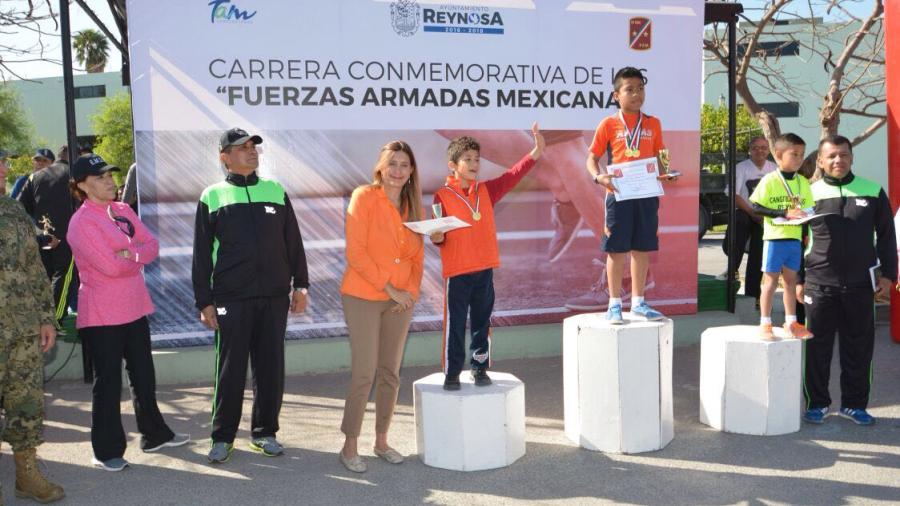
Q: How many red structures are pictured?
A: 1